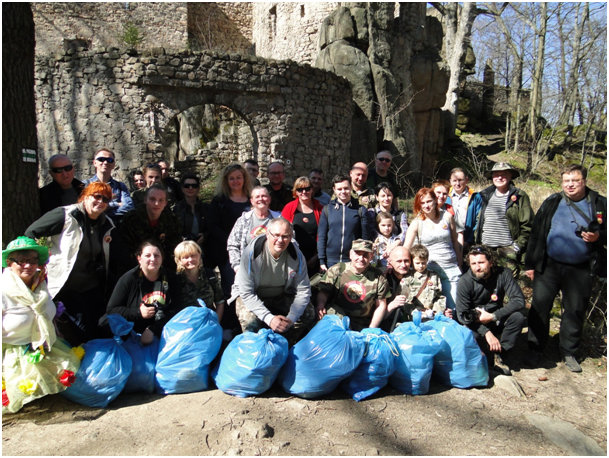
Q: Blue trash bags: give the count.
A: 8